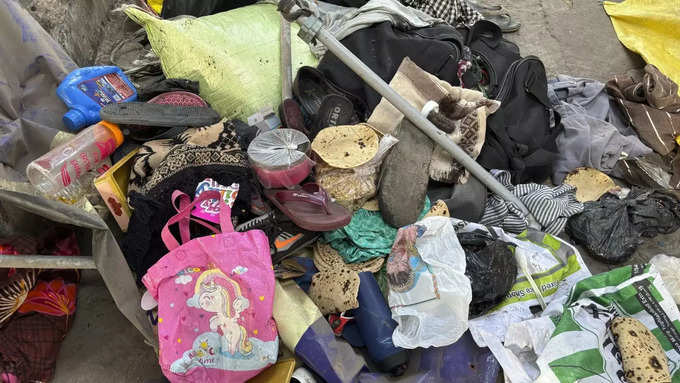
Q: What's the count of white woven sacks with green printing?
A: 2